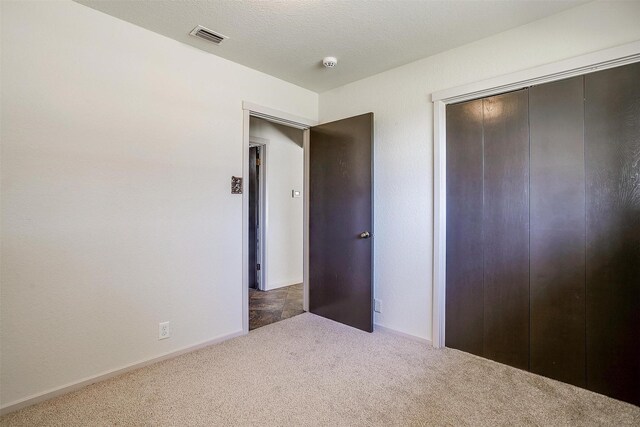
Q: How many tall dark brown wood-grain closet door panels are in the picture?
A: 4